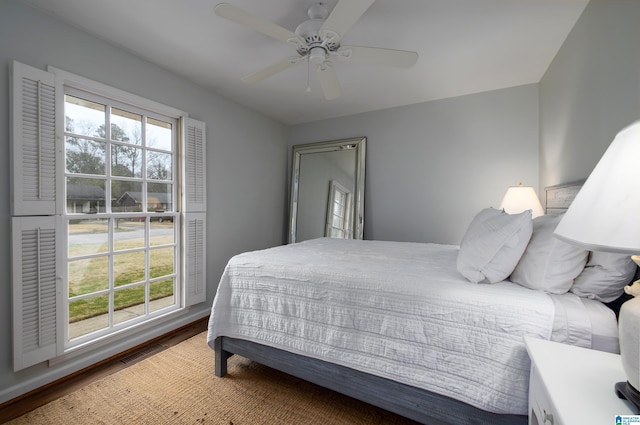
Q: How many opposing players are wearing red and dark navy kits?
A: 0